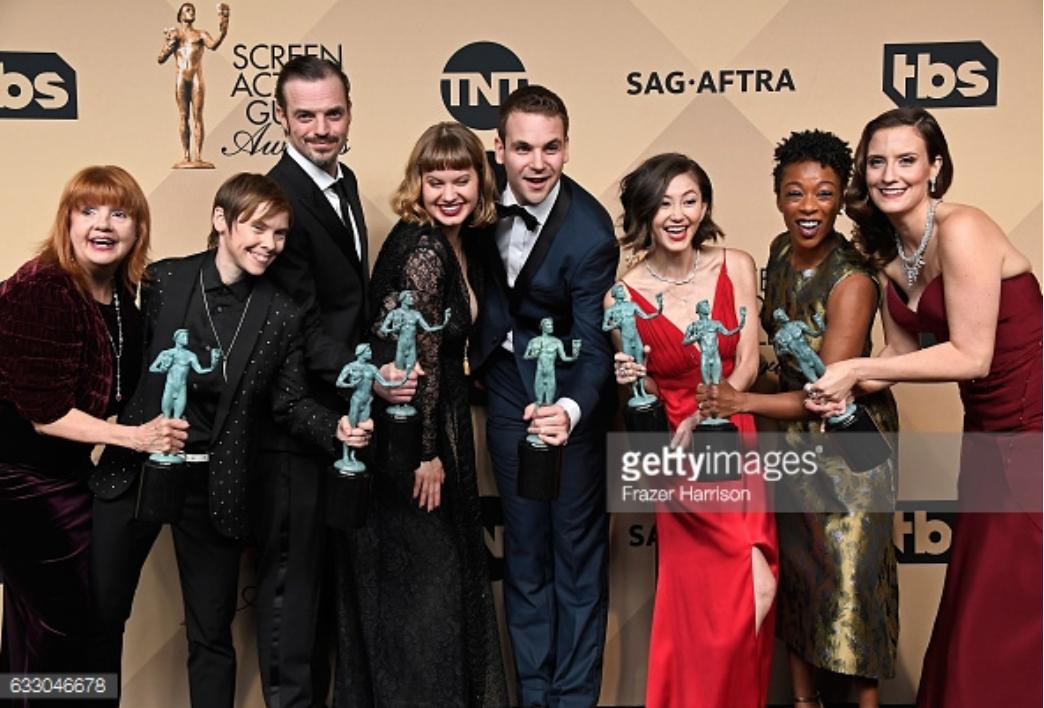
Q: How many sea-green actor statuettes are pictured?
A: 7